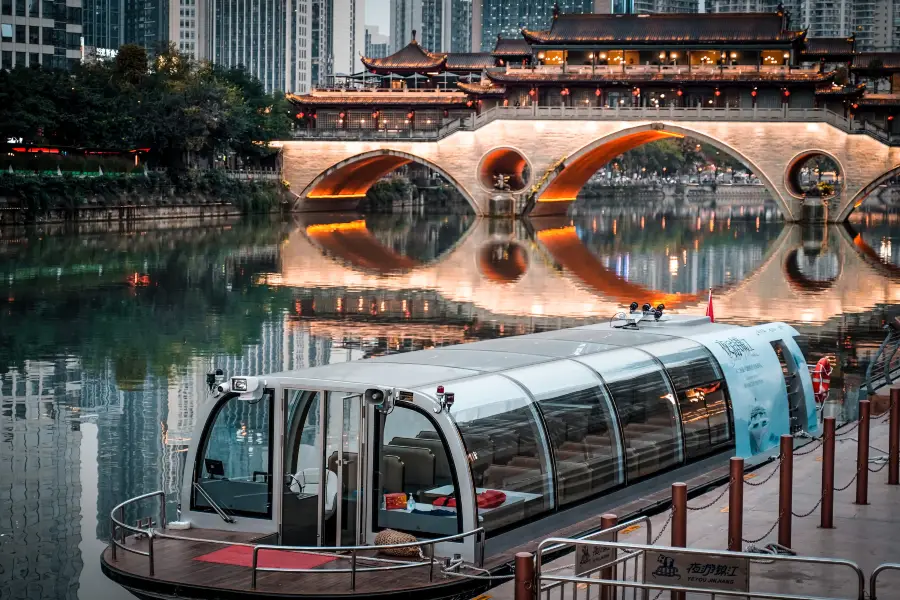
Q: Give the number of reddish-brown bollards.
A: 8